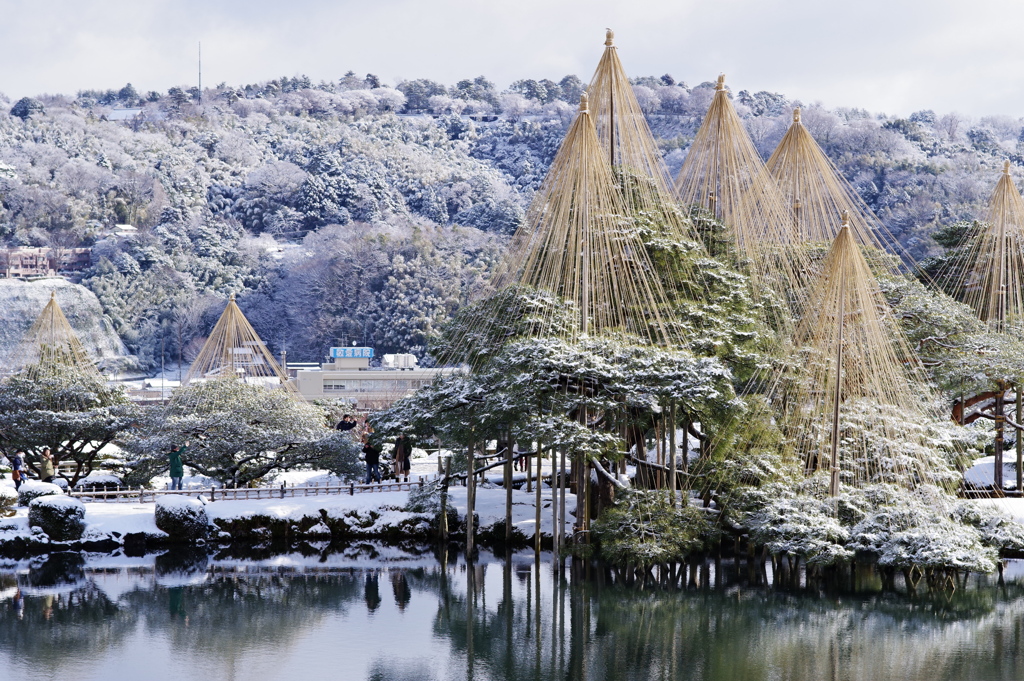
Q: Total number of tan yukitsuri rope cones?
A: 8